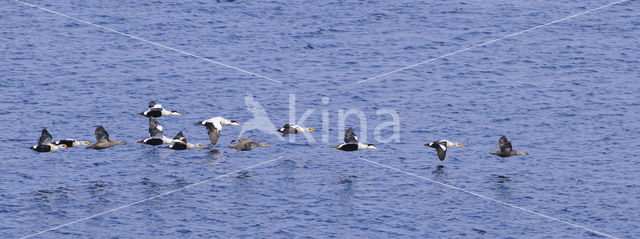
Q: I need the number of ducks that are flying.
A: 12